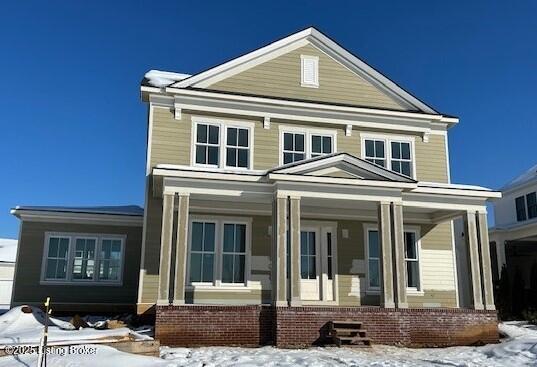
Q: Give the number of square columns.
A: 8